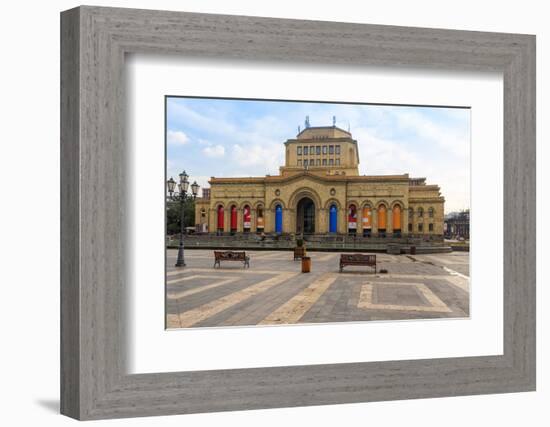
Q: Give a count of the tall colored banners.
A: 10